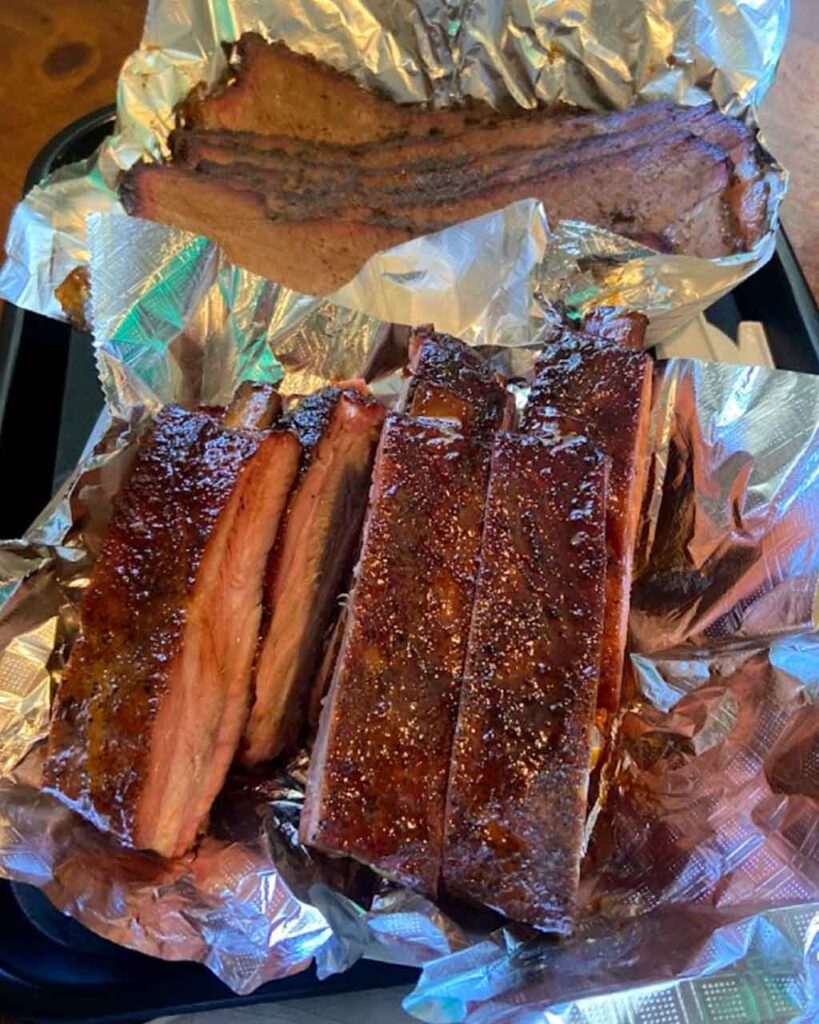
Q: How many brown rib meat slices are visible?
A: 6